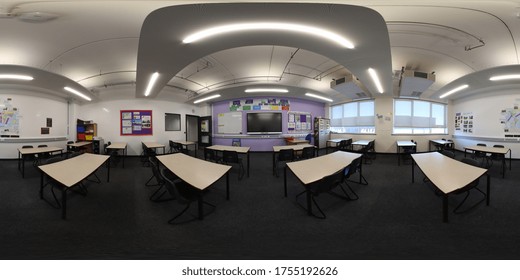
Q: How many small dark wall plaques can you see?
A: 2